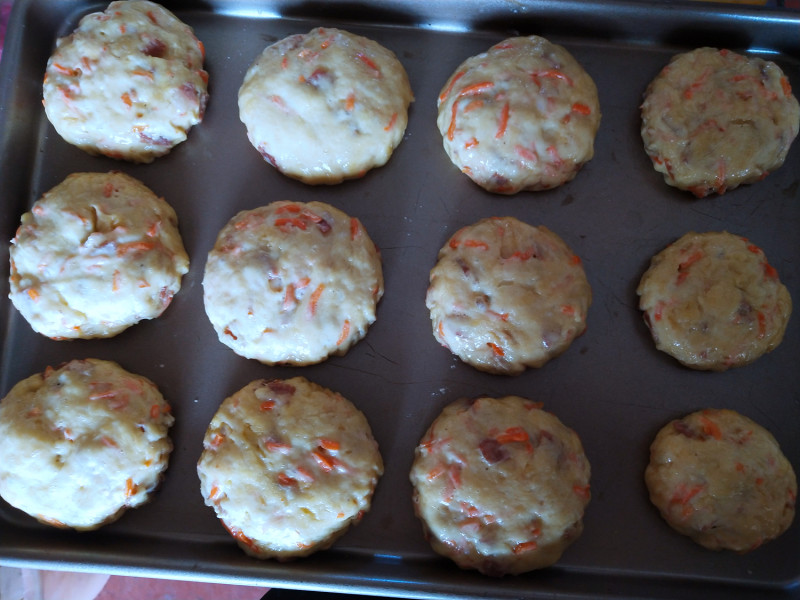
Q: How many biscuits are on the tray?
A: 12